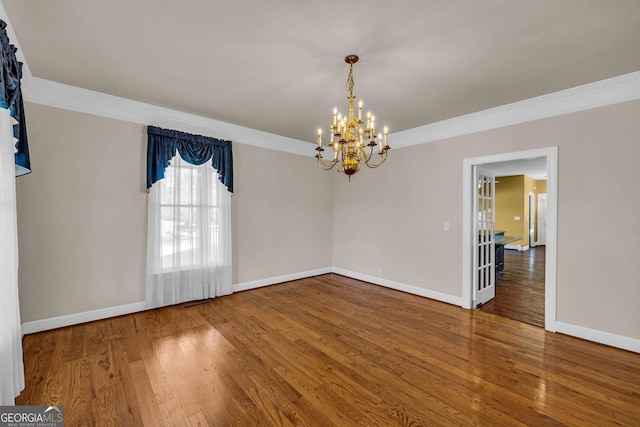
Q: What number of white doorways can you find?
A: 3